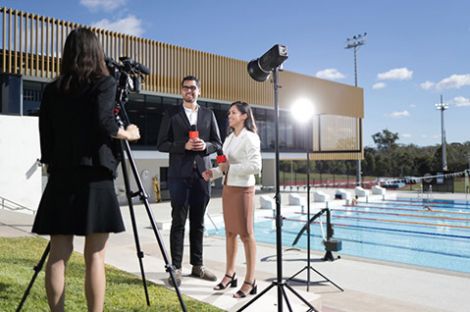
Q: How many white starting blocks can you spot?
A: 6